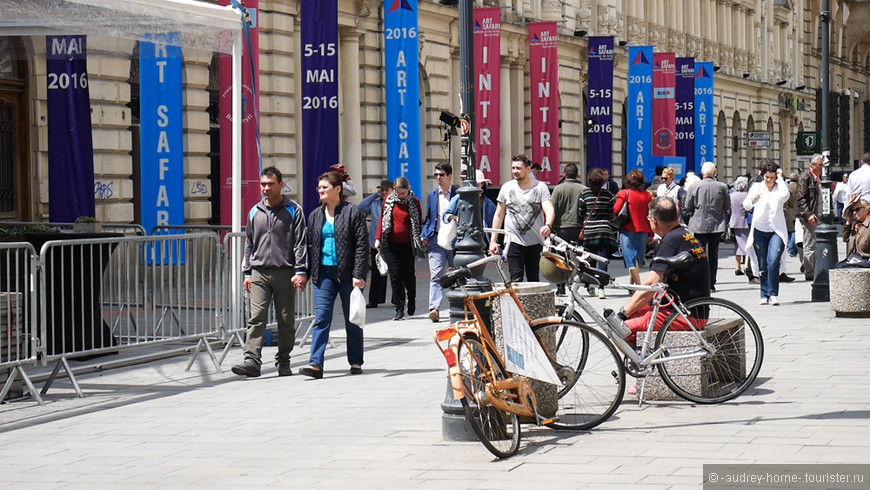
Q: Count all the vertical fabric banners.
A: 12